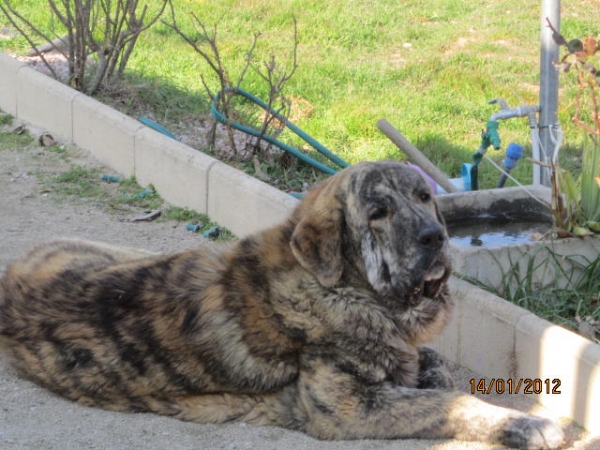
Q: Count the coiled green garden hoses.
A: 1